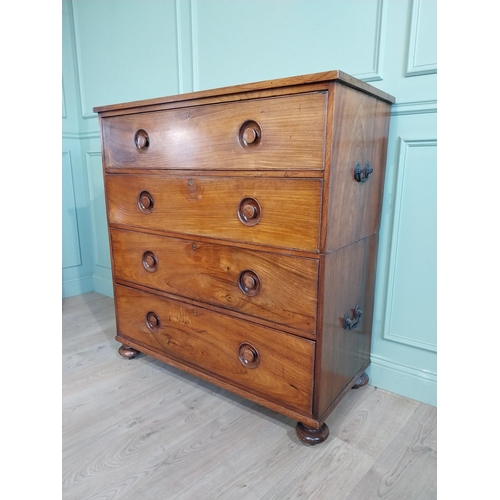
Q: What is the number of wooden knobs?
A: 8